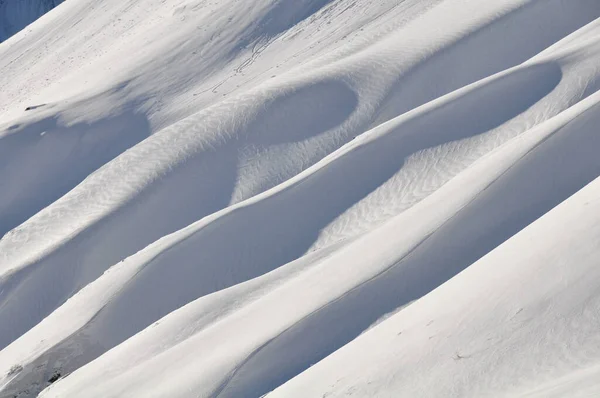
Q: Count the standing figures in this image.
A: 0